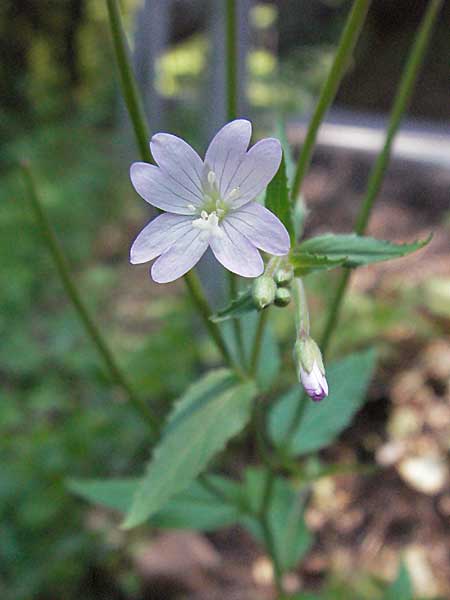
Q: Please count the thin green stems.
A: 5